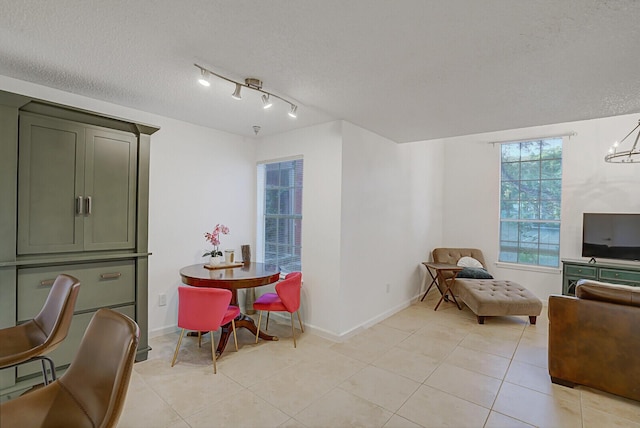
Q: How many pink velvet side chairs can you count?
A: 2